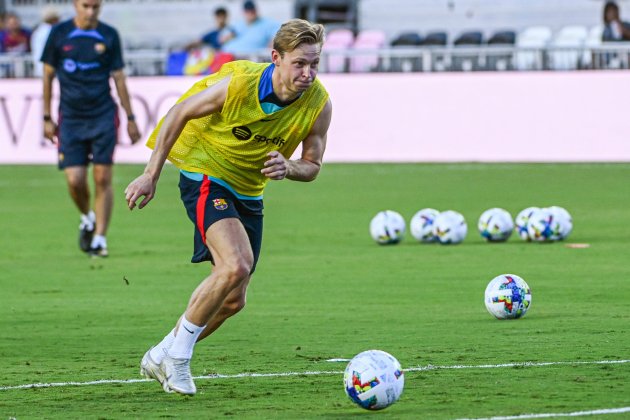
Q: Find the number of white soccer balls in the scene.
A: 9